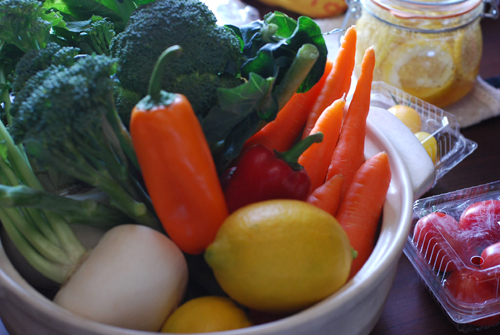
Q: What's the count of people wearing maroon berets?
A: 0